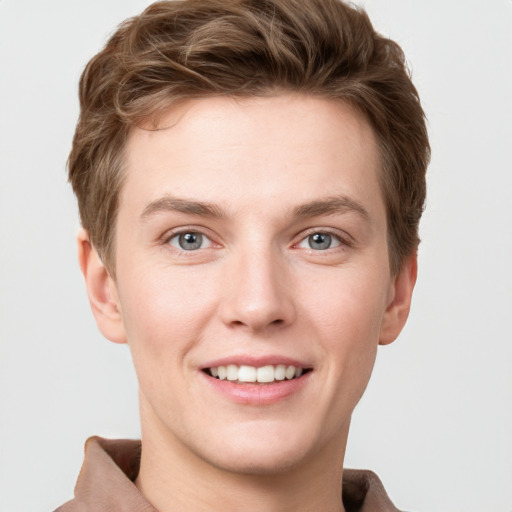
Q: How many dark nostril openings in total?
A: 2